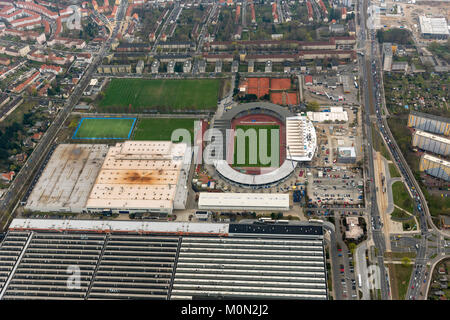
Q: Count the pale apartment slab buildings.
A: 3